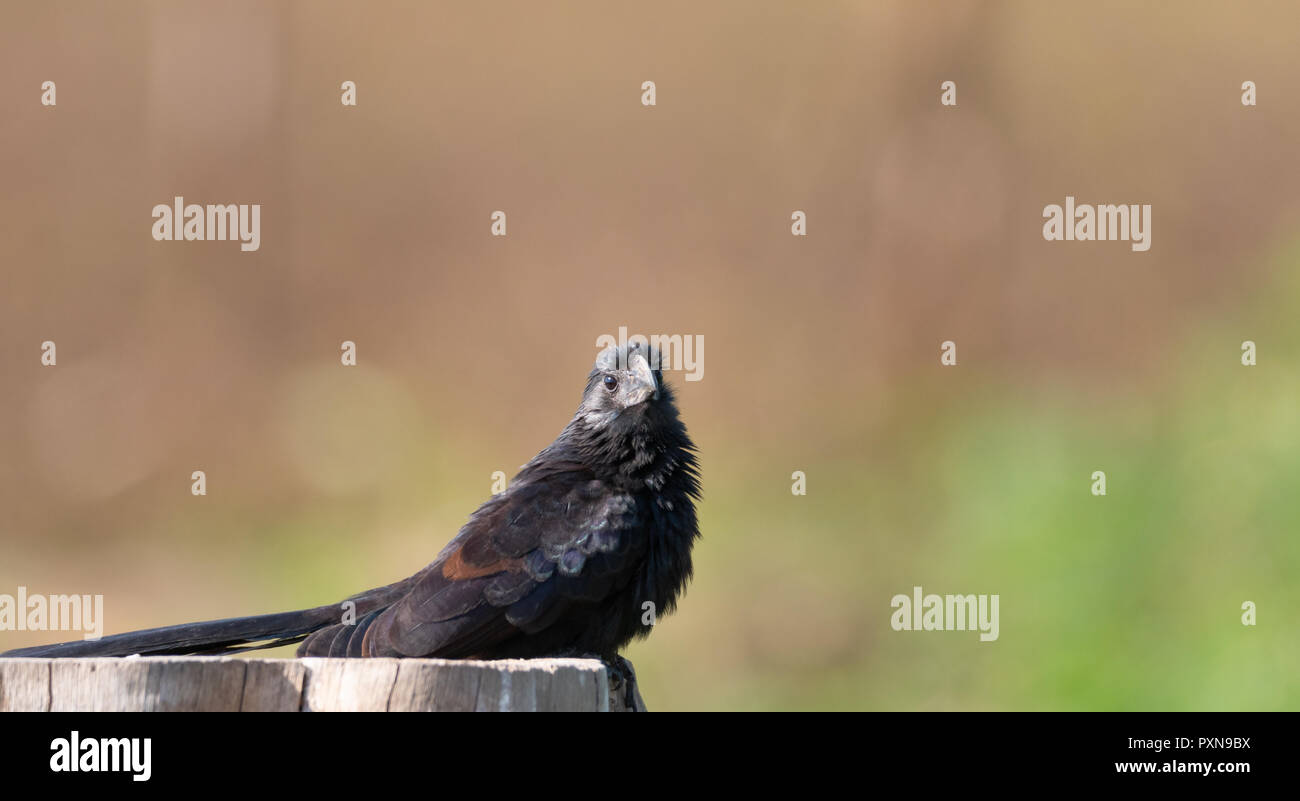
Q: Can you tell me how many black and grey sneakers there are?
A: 0